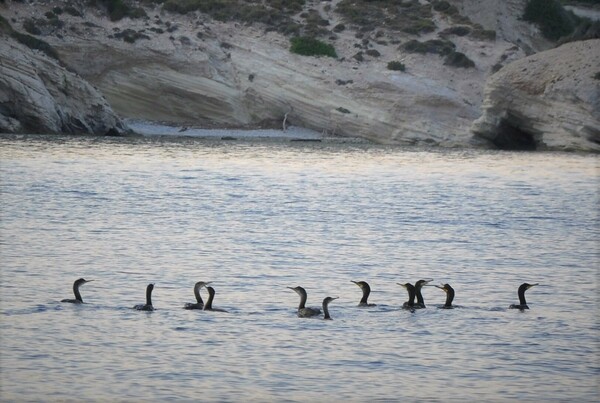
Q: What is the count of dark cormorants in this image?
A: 11